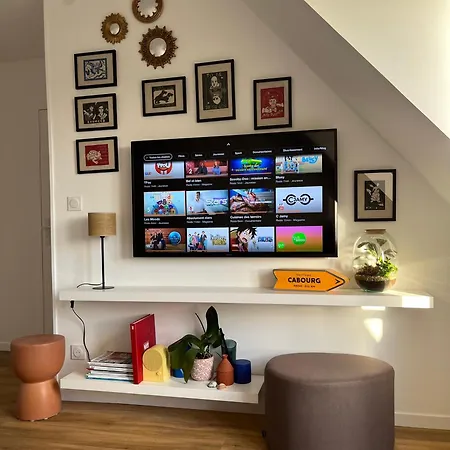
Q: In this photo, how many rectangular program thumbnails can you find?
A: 12